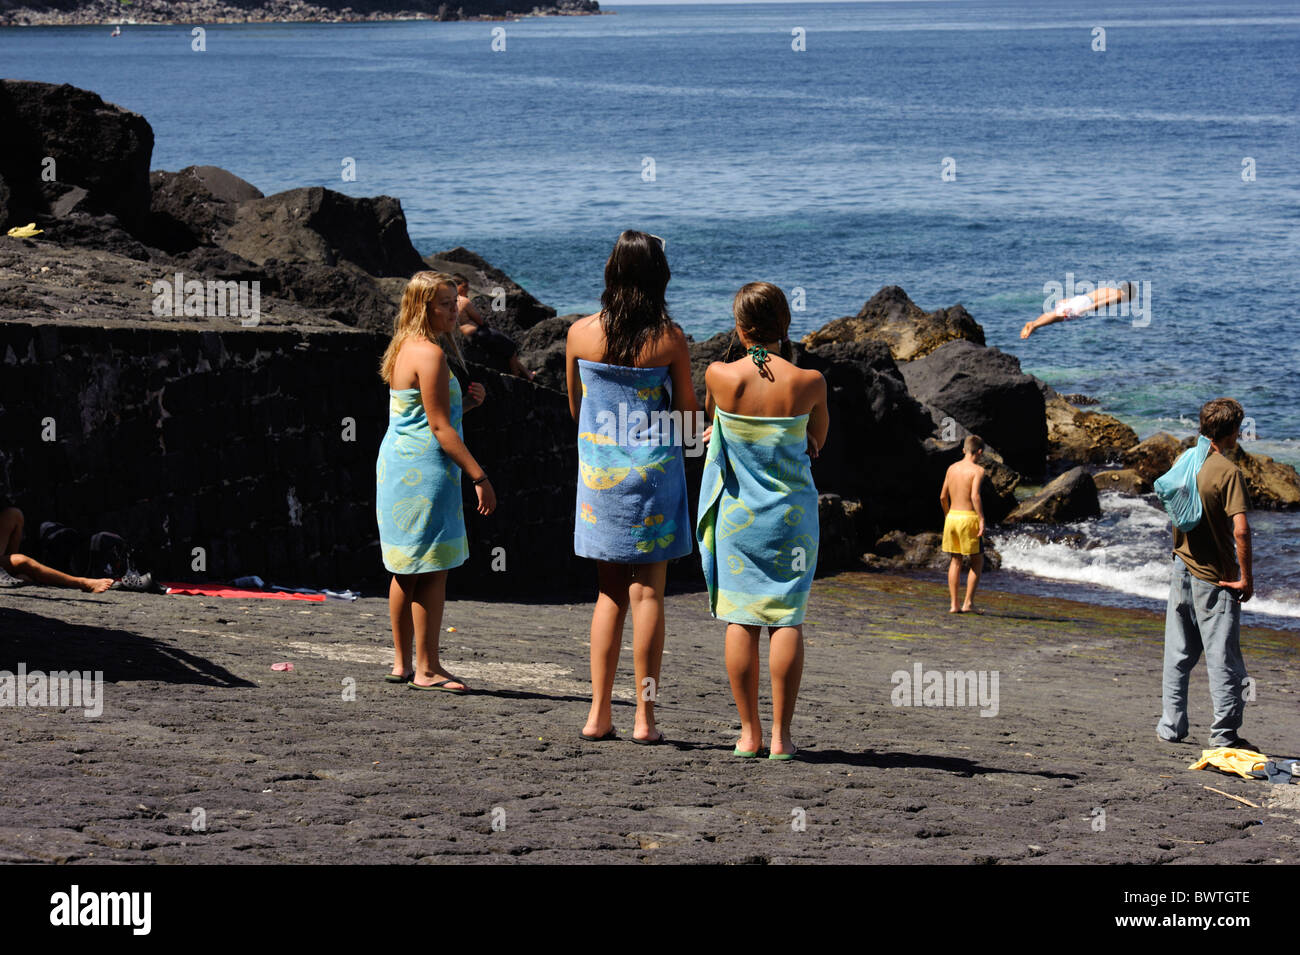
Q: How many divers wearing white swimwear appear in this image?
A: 1